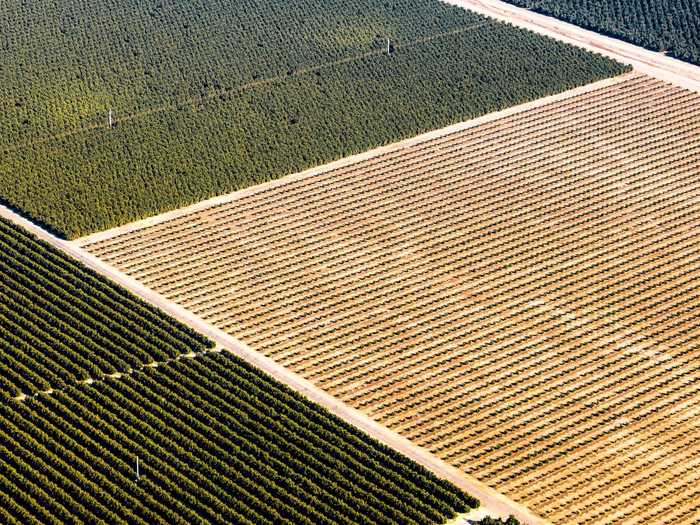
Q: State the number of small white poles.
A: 3